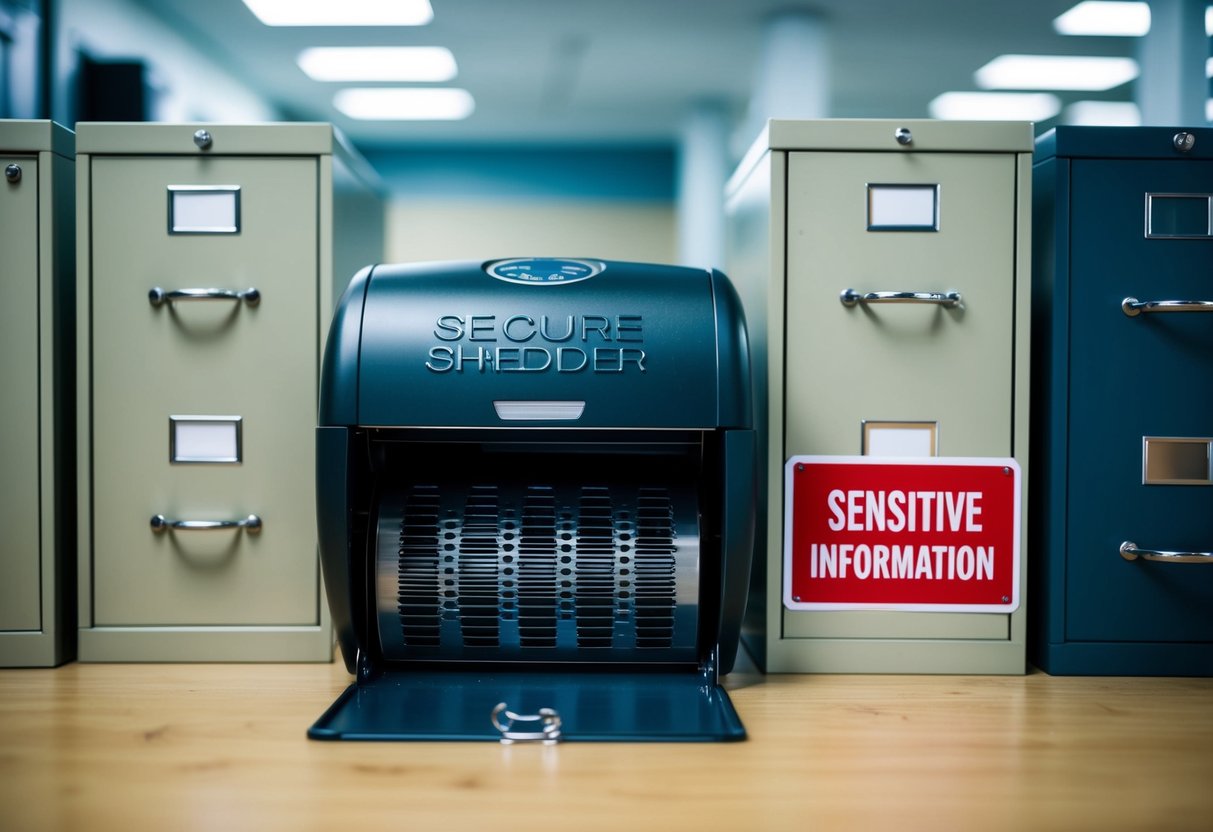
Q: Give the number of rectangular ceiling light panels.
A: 7